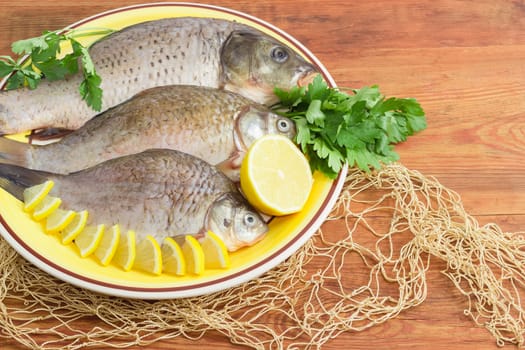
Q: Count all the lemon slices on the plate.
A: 11